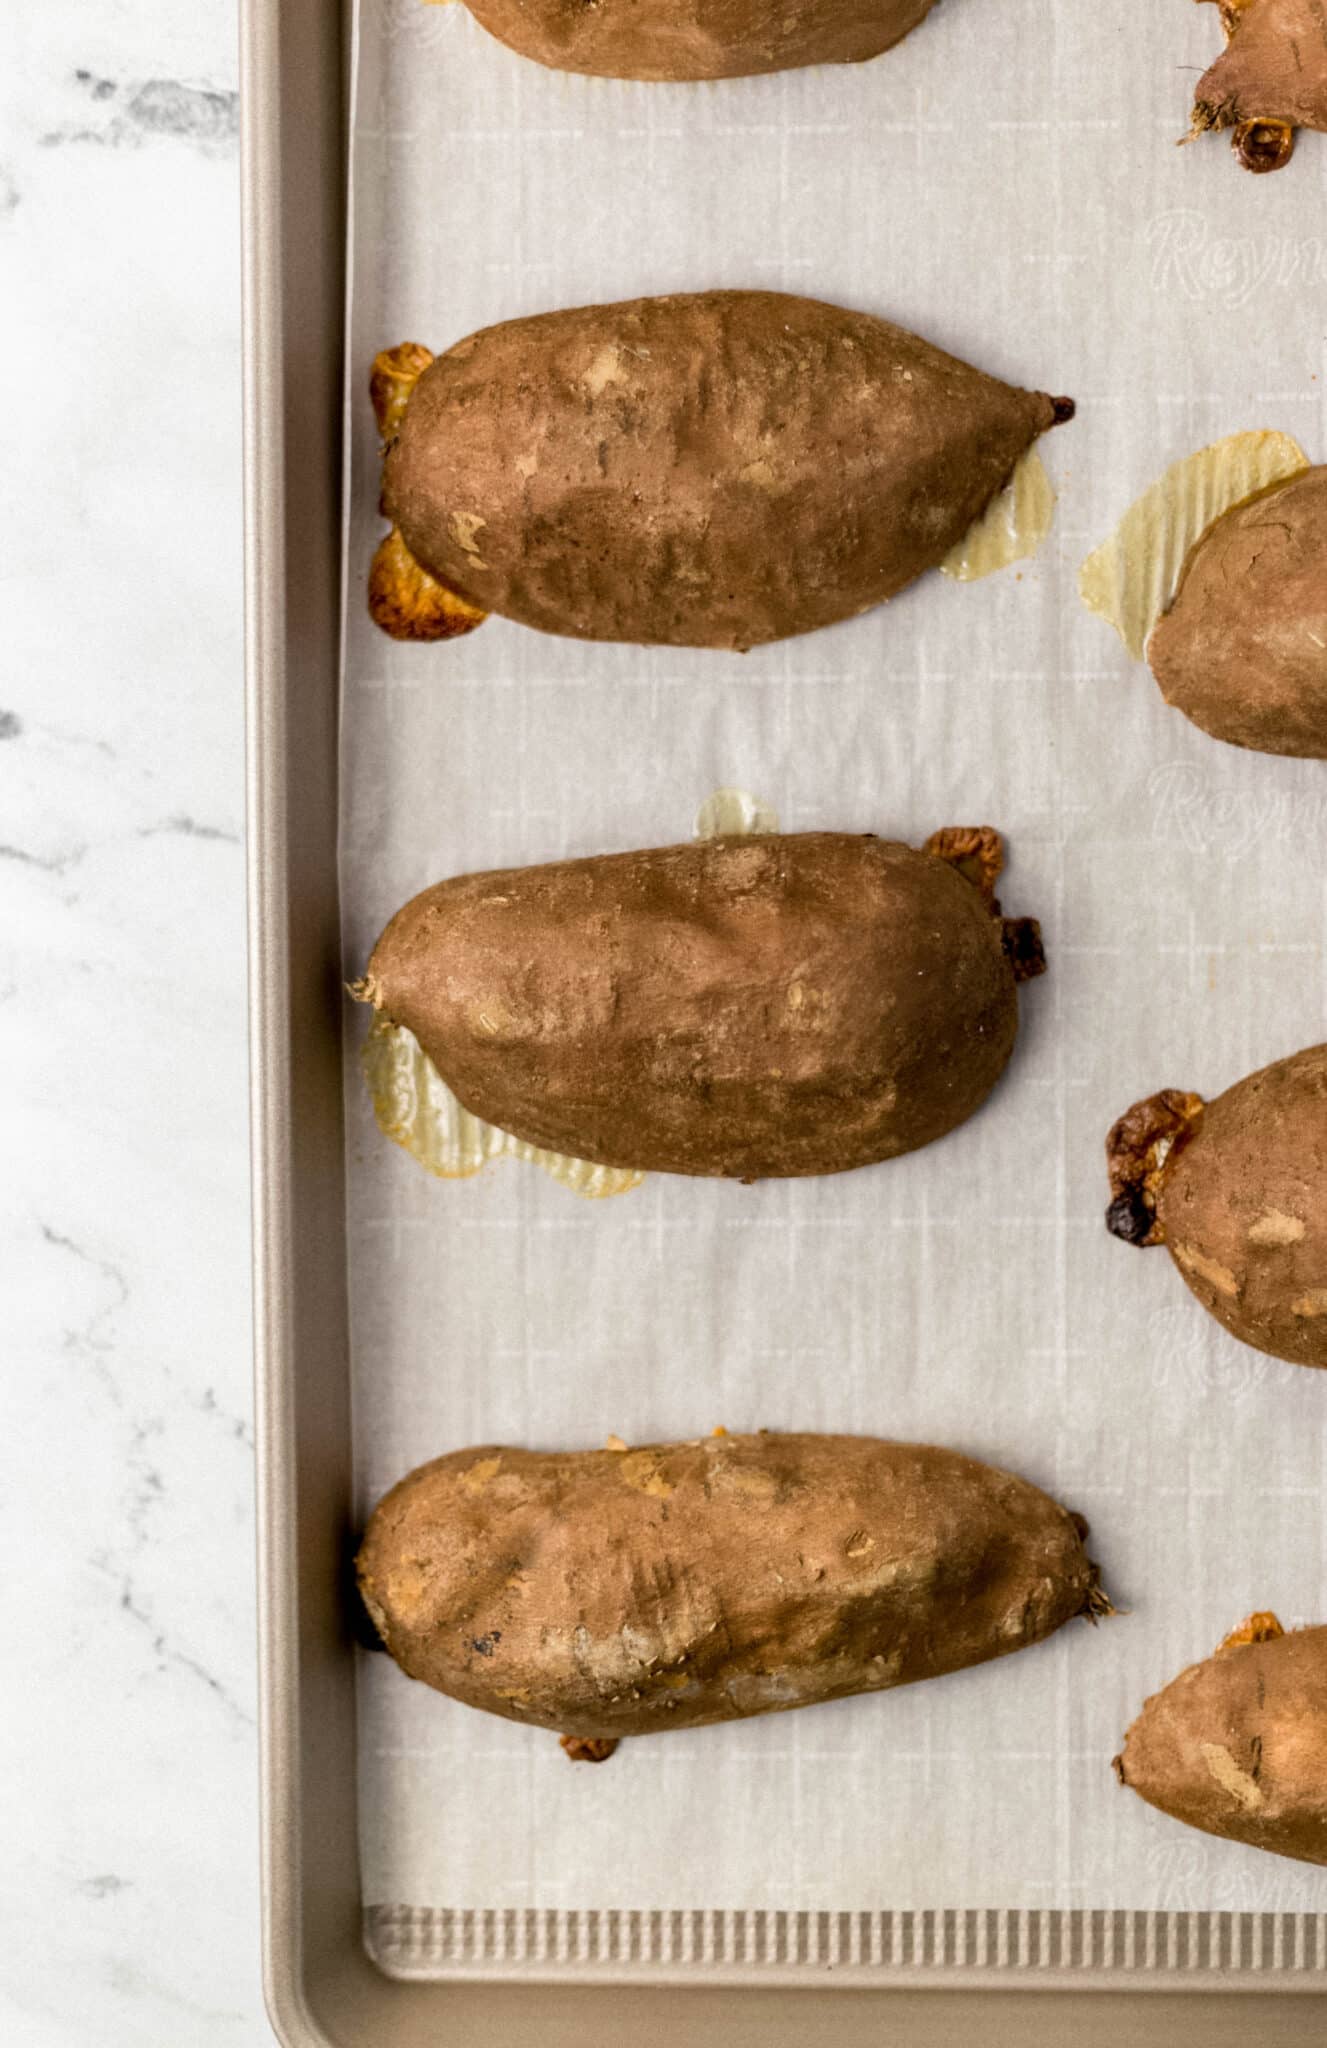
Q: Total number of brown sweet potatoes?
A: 8